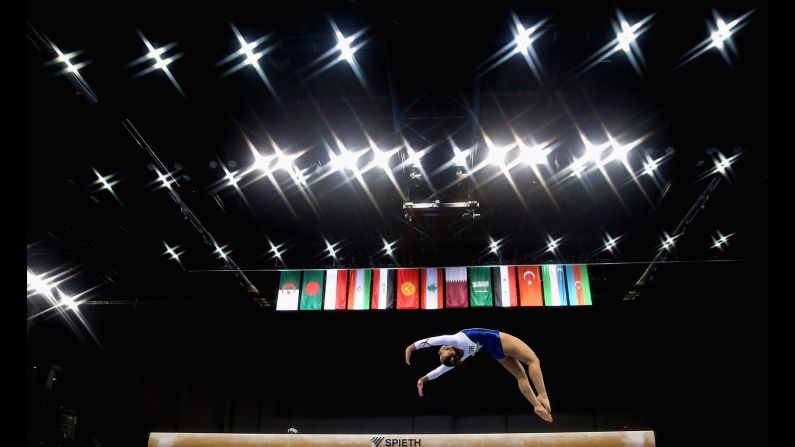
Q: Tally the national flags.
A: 13